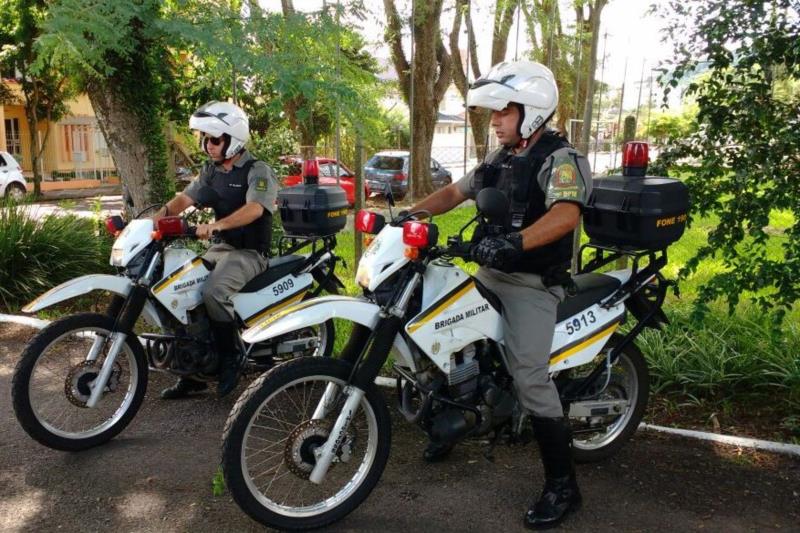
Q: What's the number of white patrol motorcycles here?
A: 2